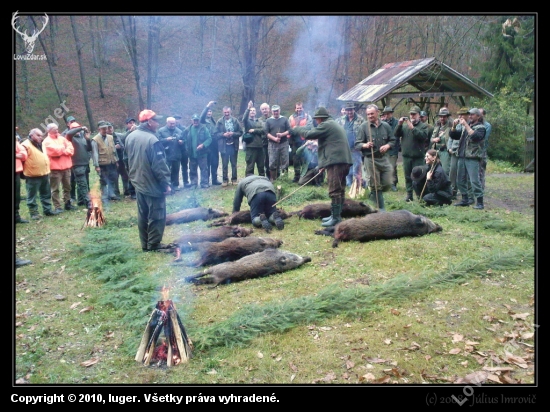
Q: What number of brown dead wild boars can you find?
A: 7